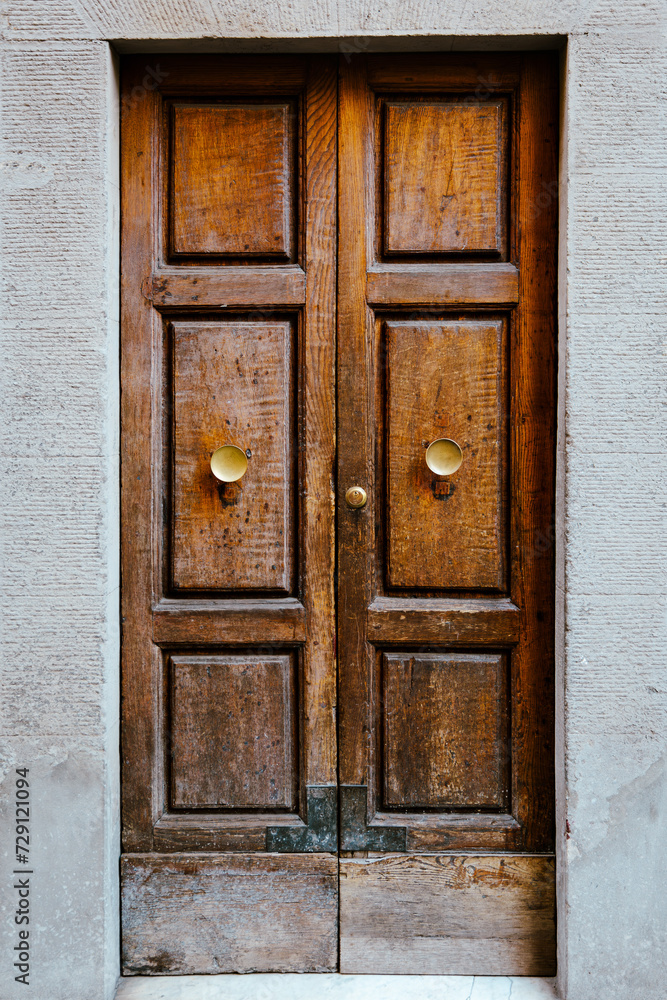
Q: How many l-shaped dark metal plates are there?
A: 2